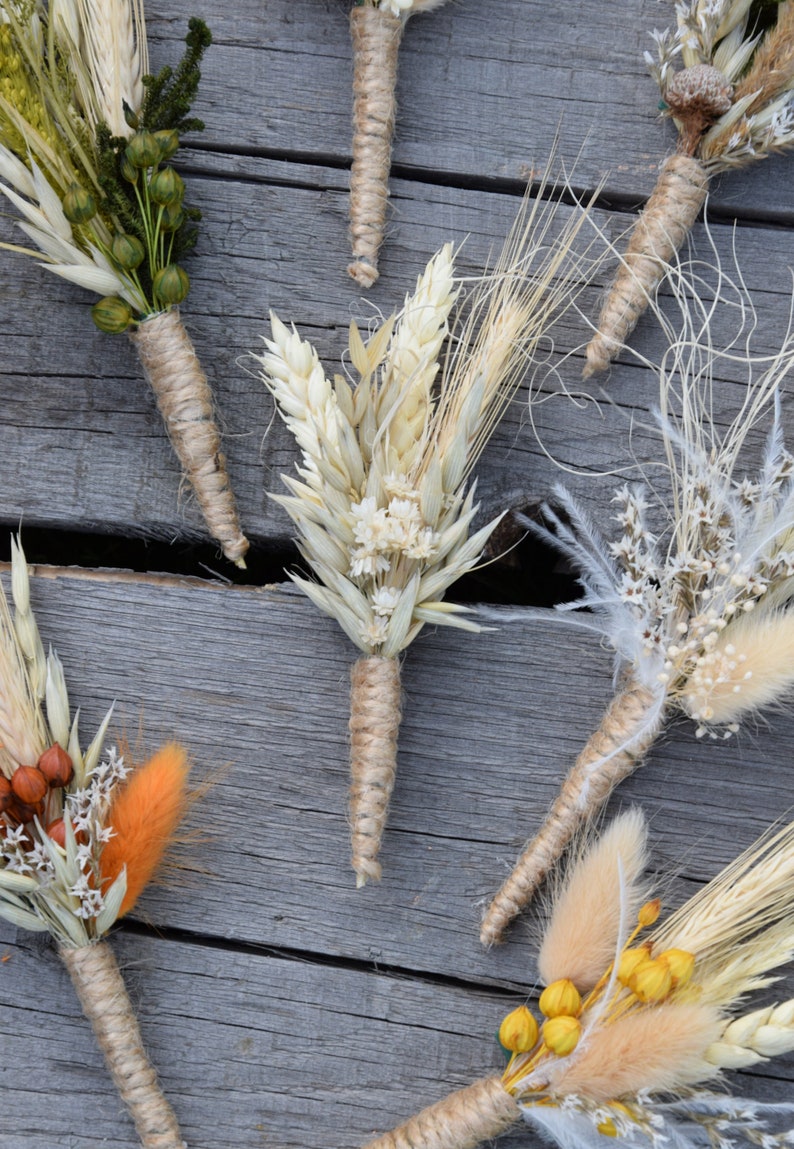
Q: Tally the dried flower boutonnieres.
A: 7